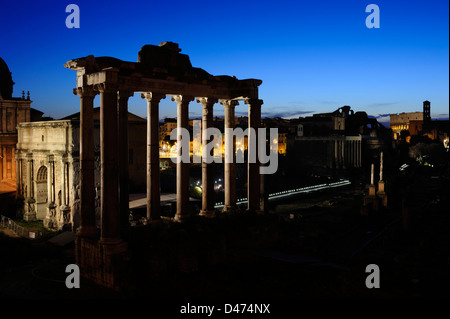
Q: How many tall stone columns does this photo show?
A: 8